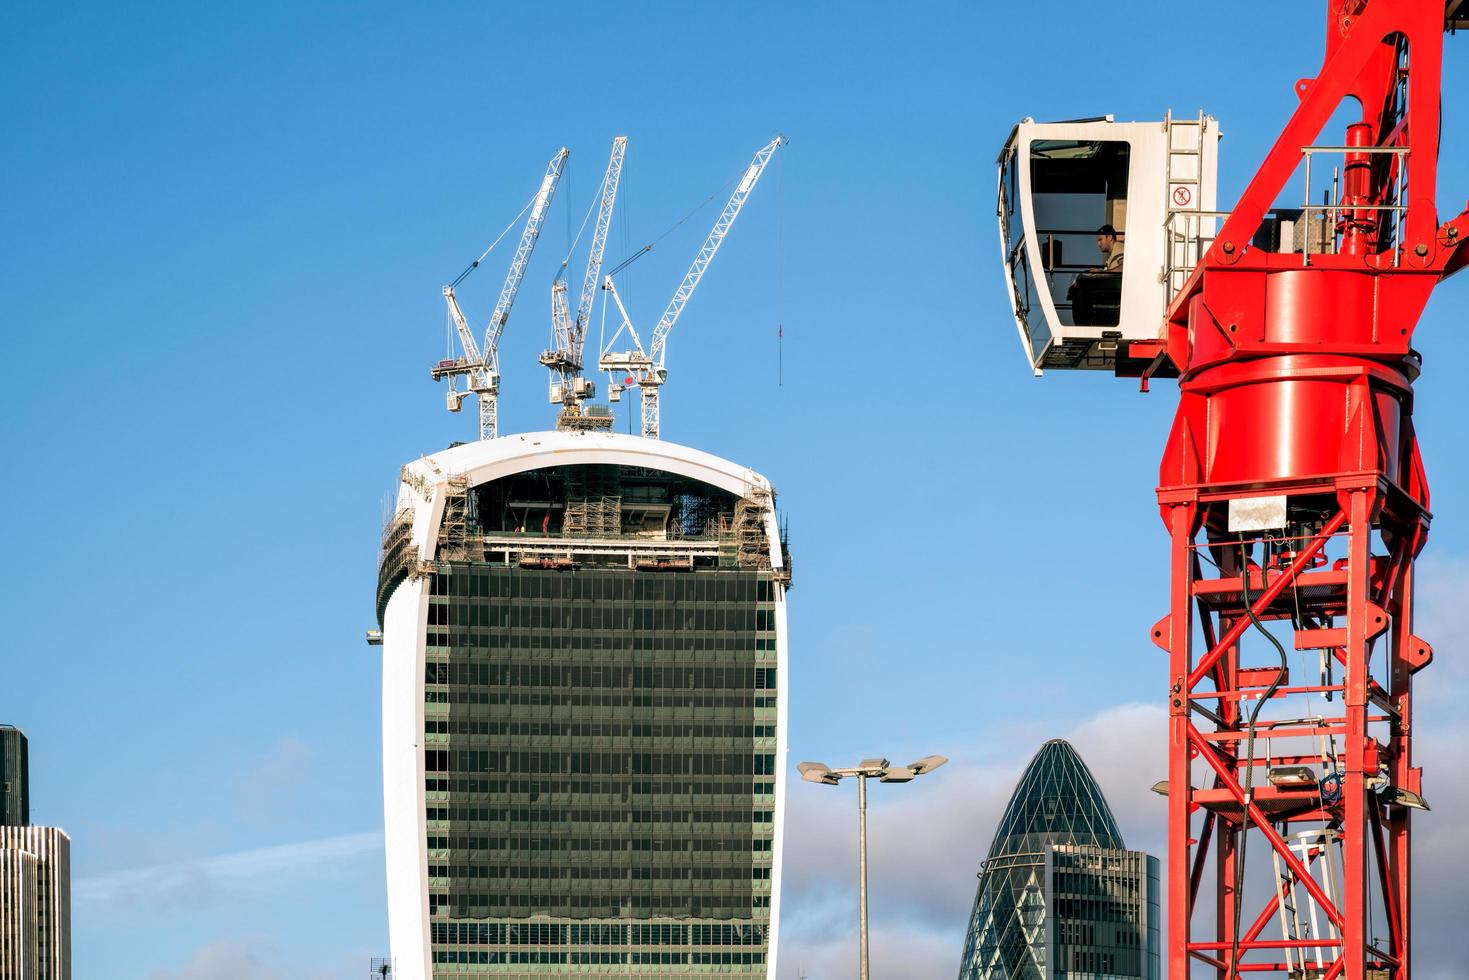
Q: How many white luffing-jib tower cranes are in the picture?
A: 3